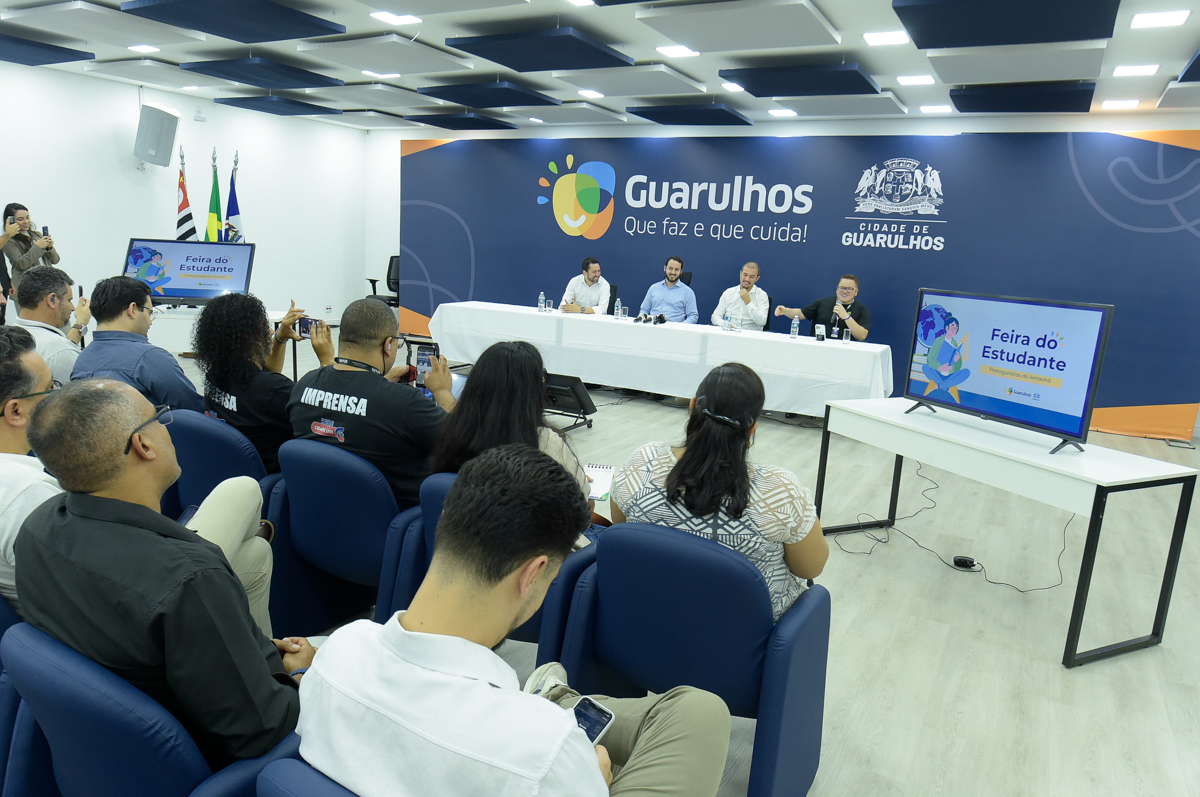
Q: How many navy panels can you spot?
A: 13